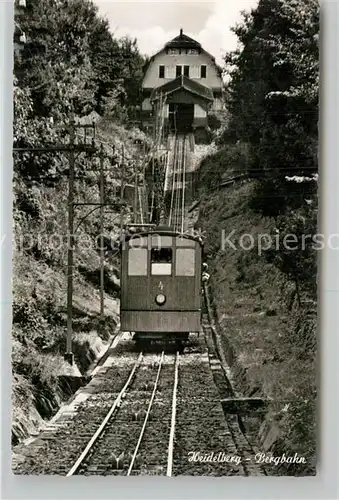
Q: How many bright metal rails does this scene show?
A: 3